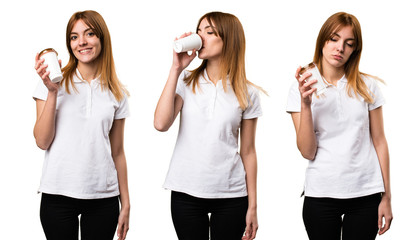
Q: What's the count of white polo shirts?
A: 3